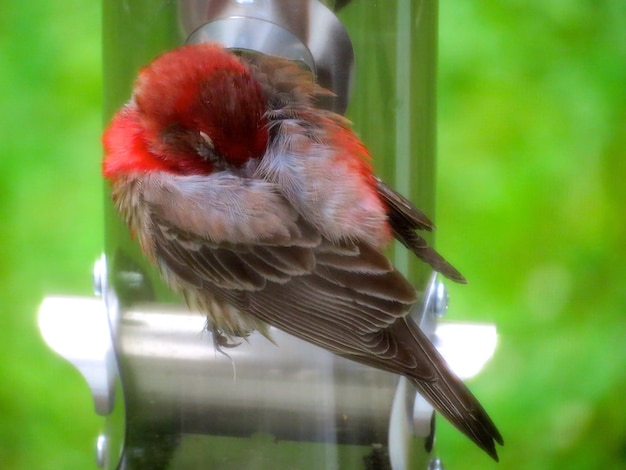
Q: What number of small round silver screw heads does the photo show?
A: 4